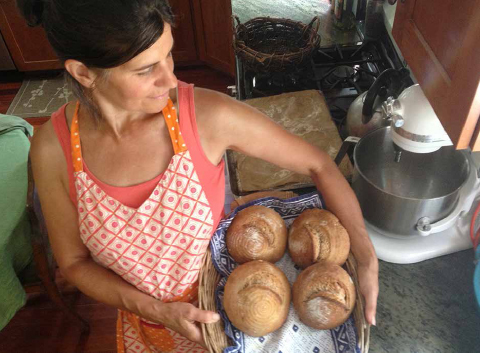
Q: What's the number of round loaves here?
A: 4